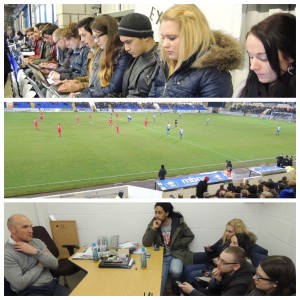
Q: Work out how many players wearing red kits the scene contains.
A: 9